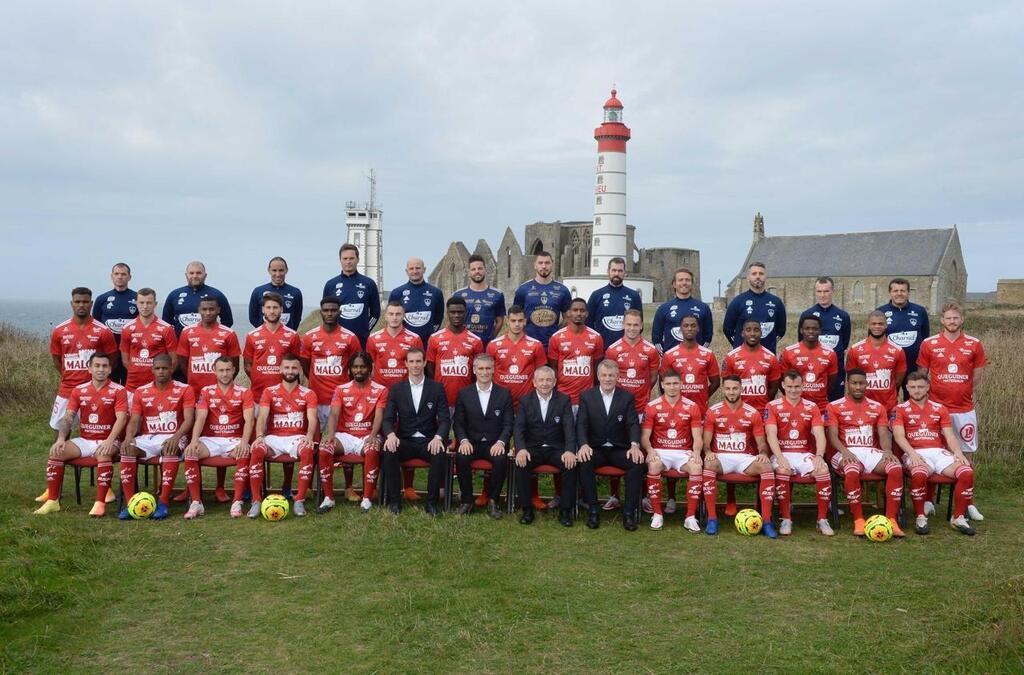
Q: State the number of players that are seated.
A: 10